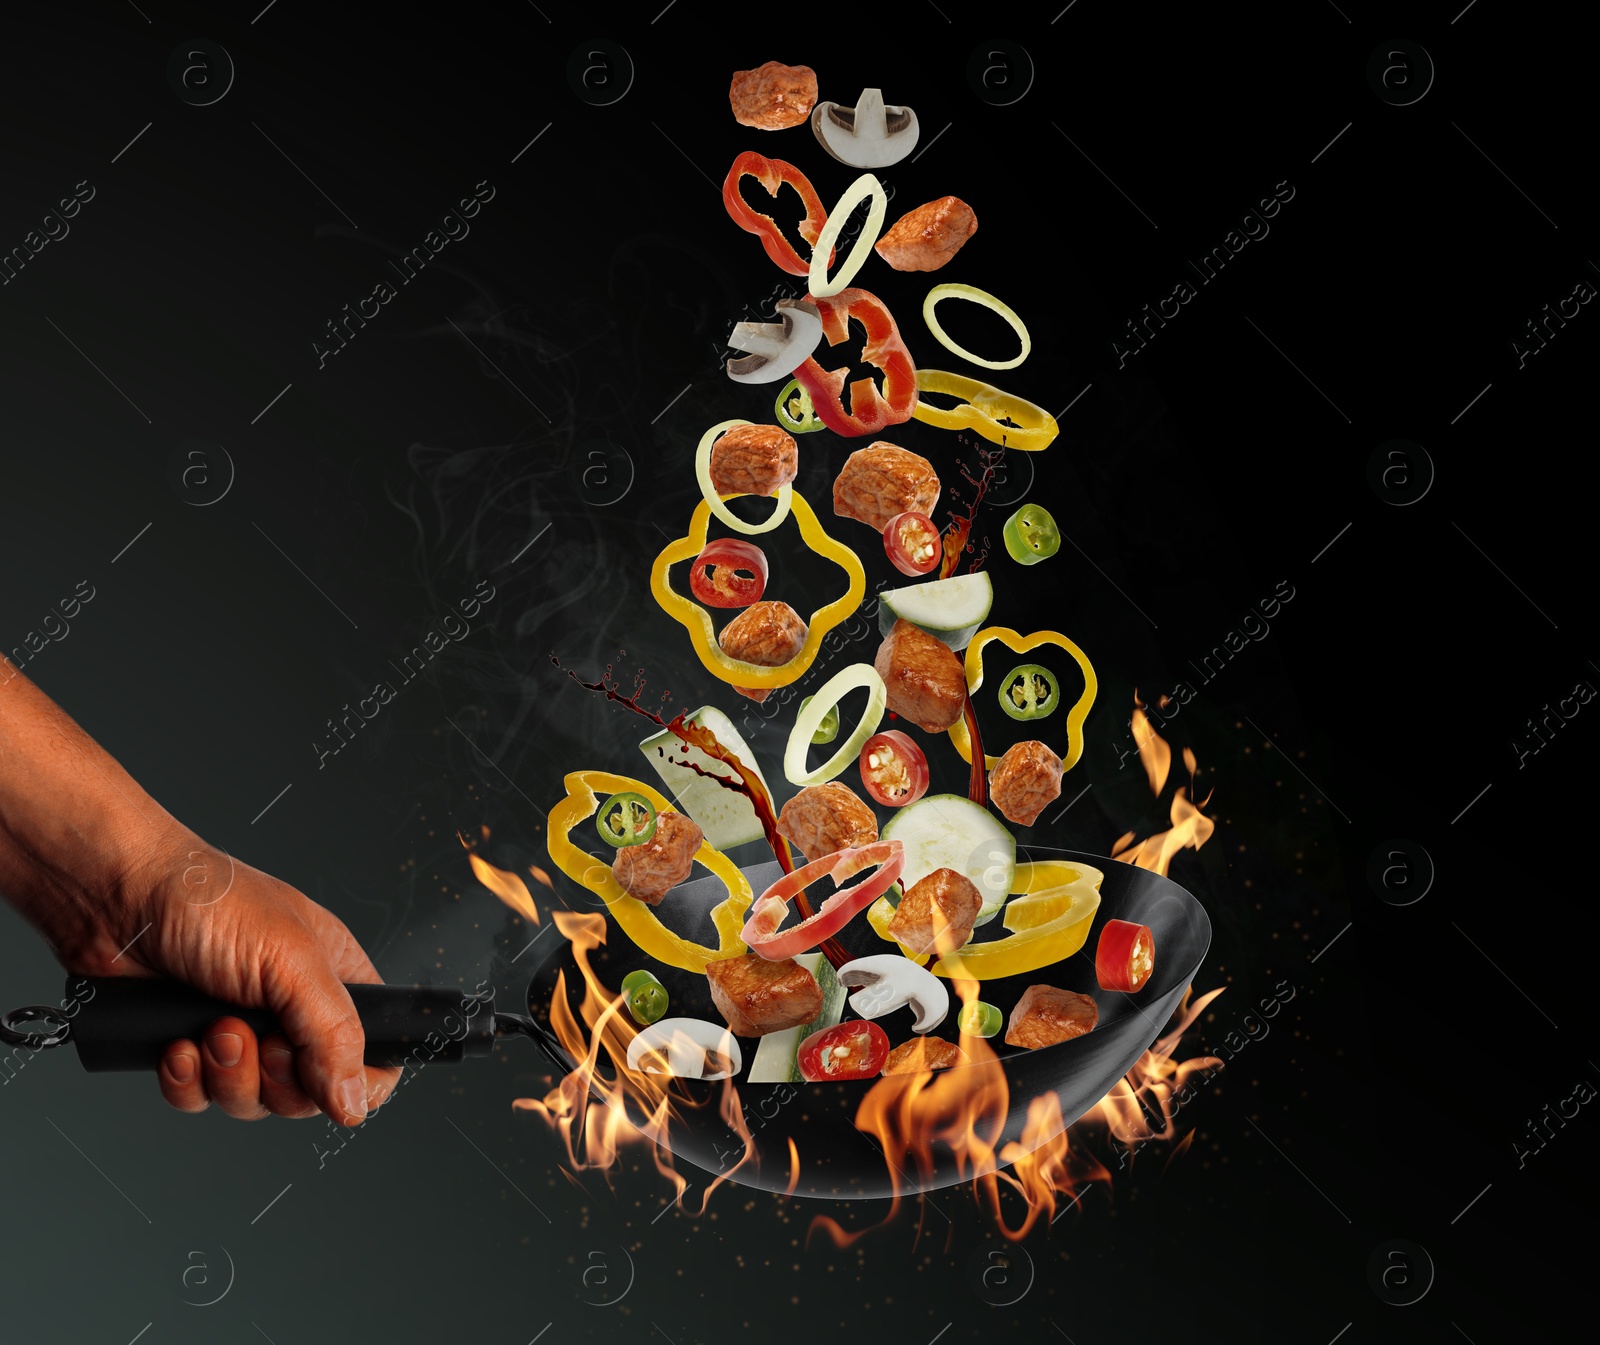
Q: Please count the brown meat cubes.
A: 13